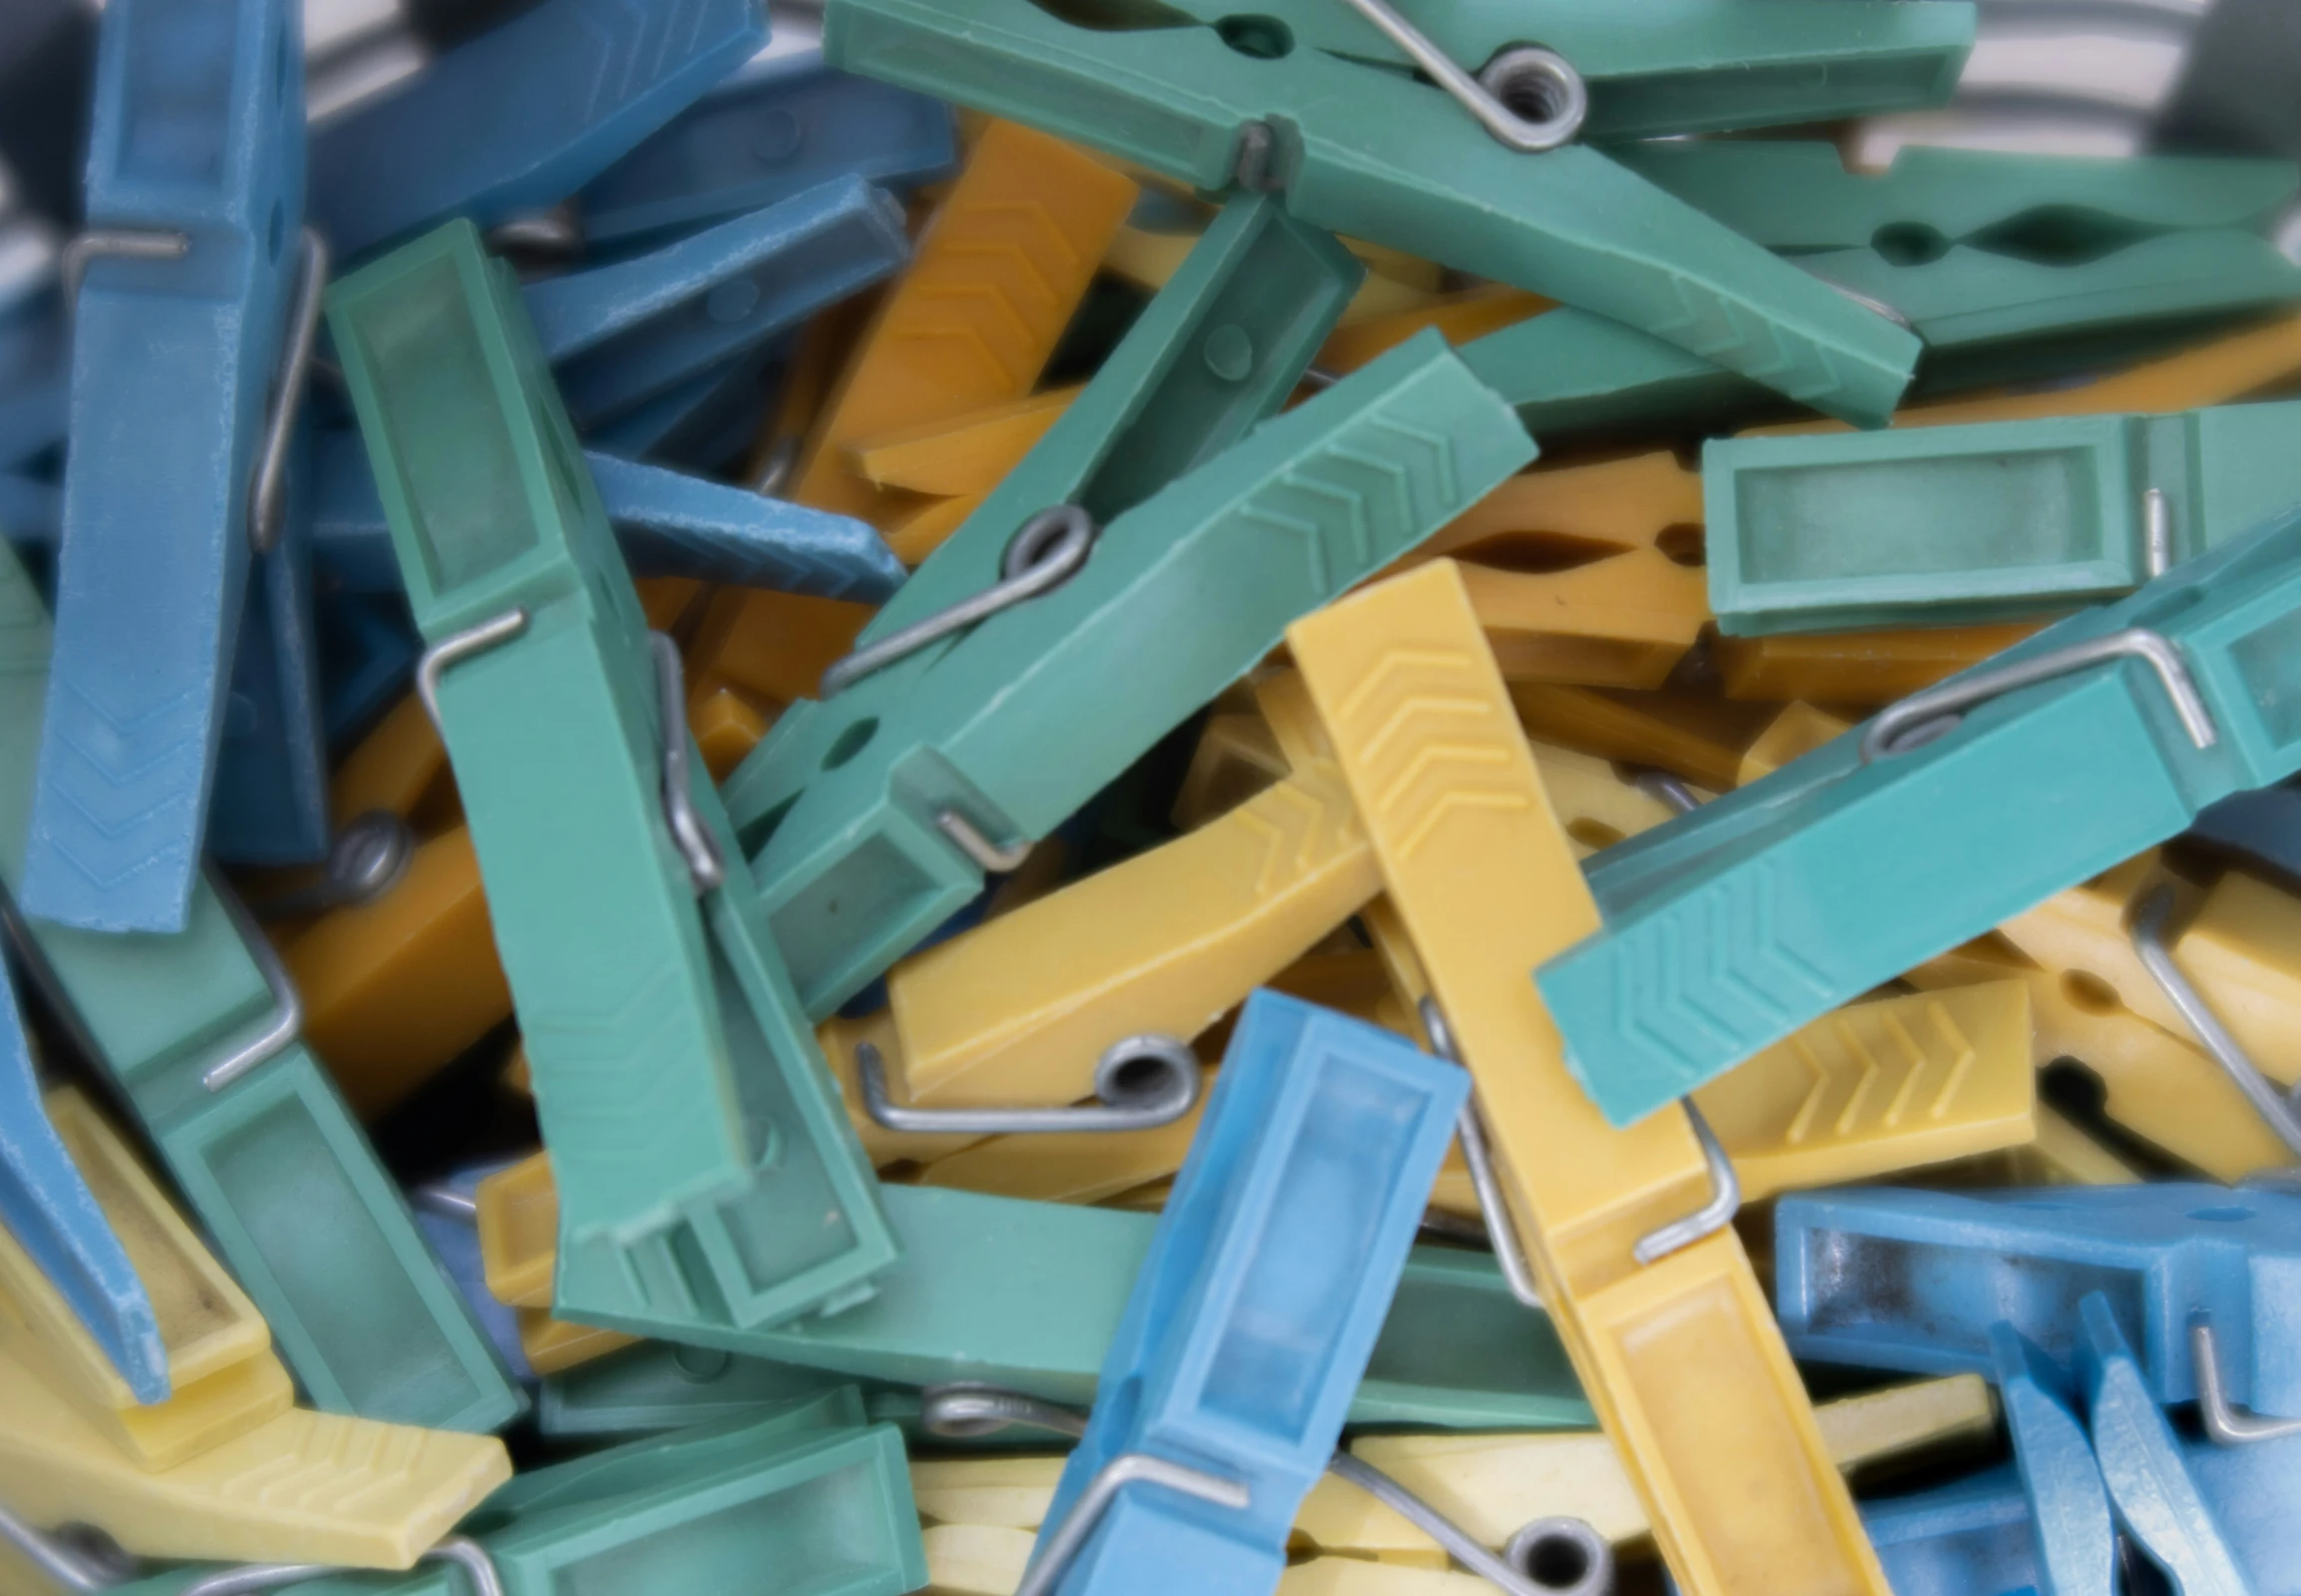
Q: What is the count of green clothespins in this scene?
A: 9